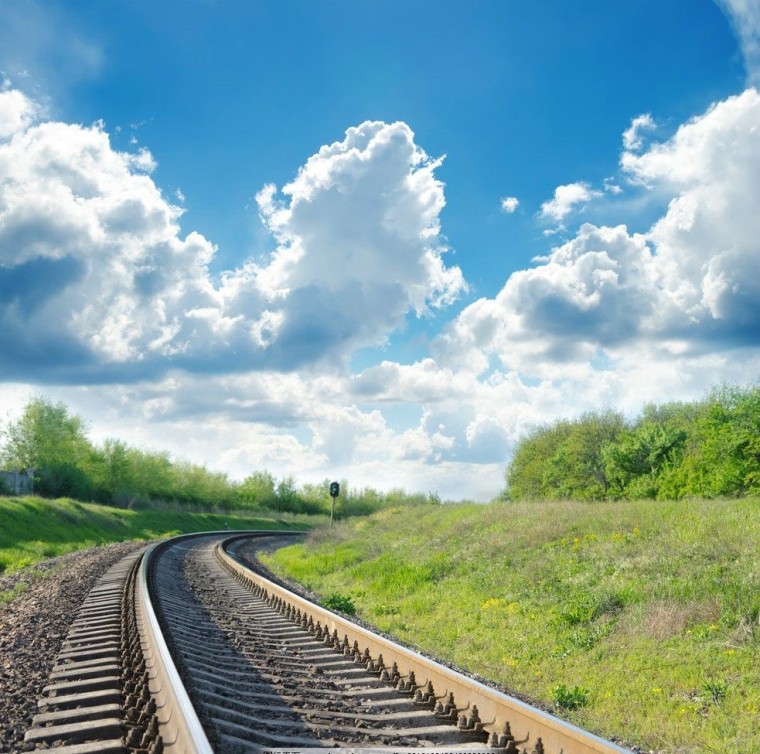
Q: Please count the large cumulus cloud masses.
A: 3